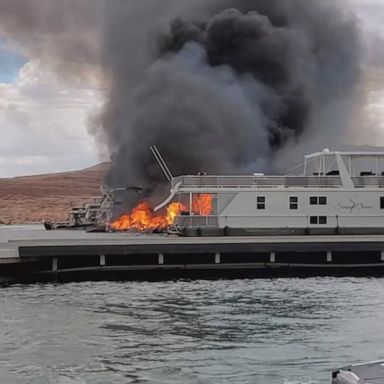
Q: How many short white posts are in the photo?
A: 7